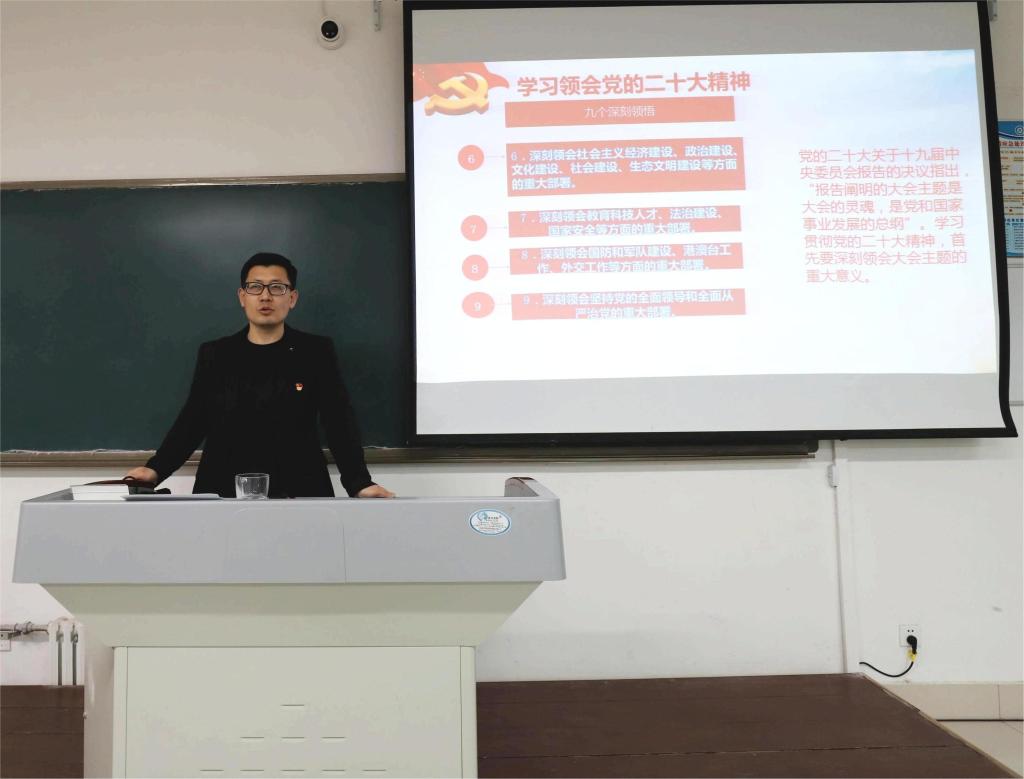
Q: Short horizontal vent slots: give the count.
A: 9